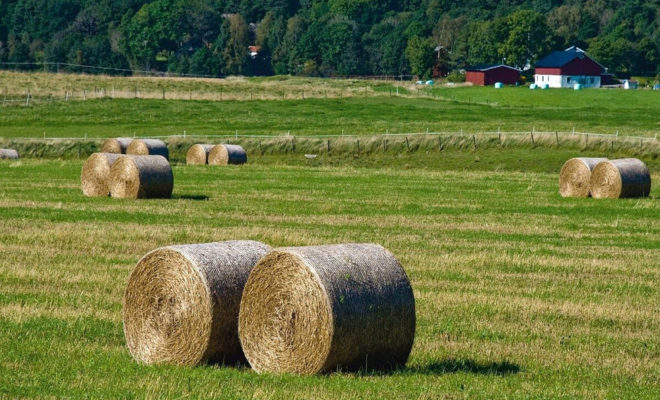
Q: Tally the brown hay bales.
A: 11